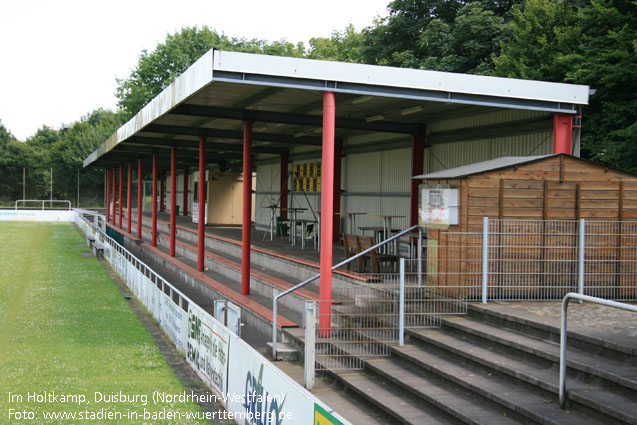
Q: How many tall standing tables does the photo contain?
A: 5